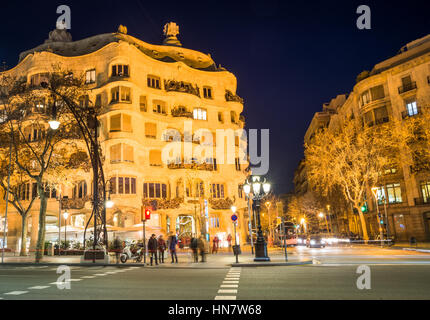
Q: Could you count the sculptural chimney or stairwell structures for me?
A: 3